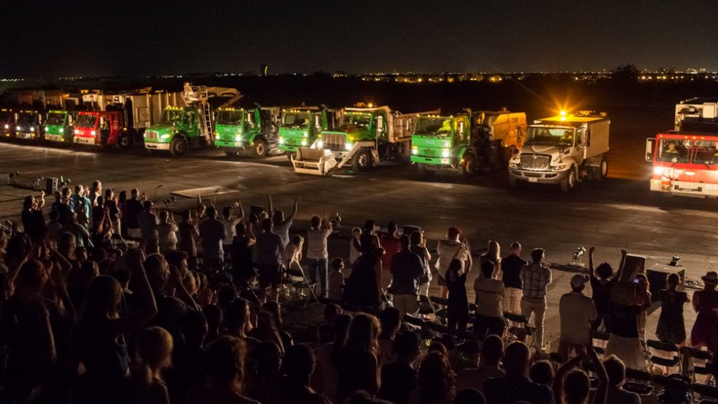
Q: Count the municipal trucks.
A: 11